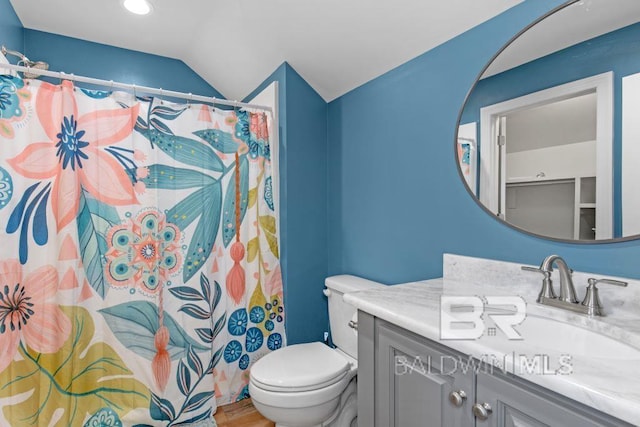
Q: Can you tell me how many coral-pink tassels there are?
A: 2